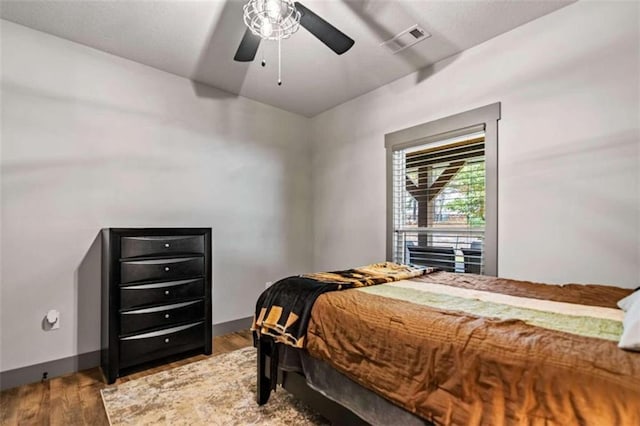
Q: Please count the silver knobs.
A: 5